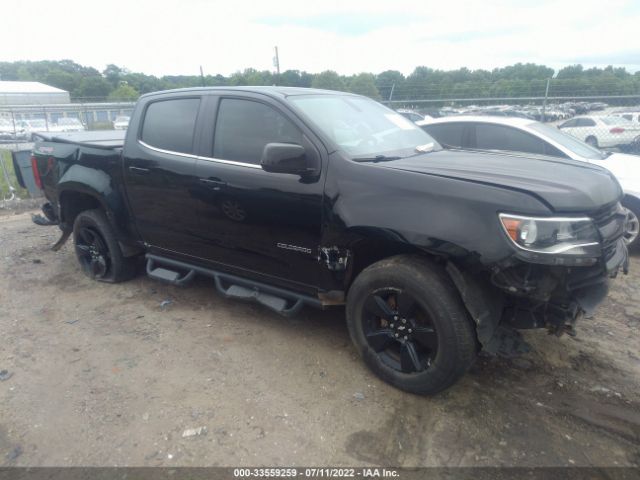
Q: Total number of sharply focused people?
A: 0